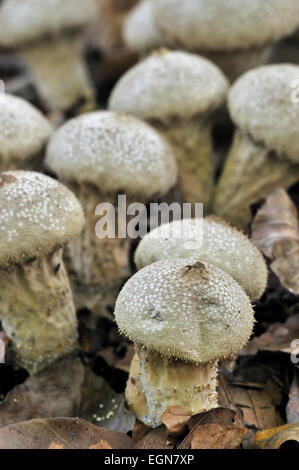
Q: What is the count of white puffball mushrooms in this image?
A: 10